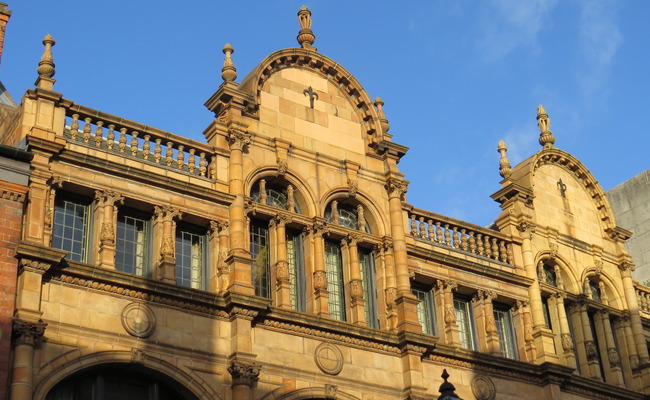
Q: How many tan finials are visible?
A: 6